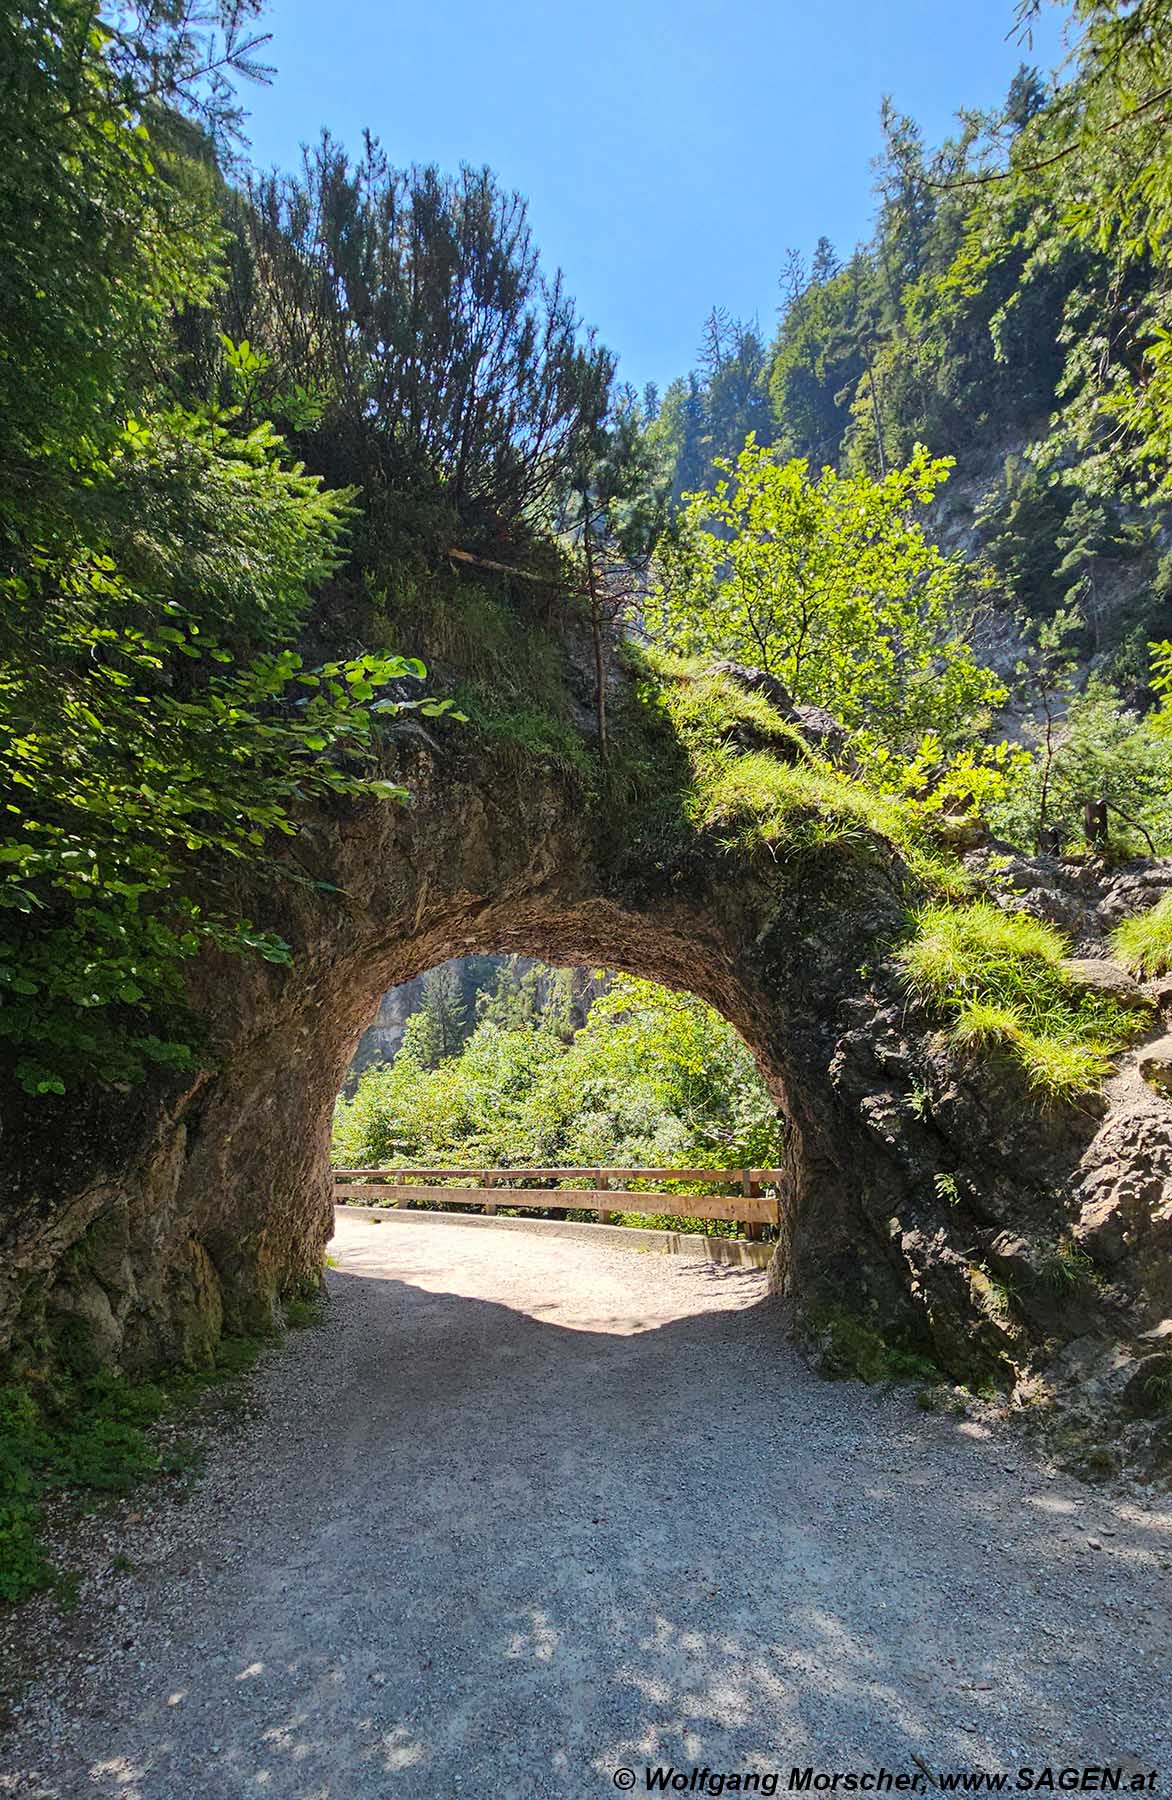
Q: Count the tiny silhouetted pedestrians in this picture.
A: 0